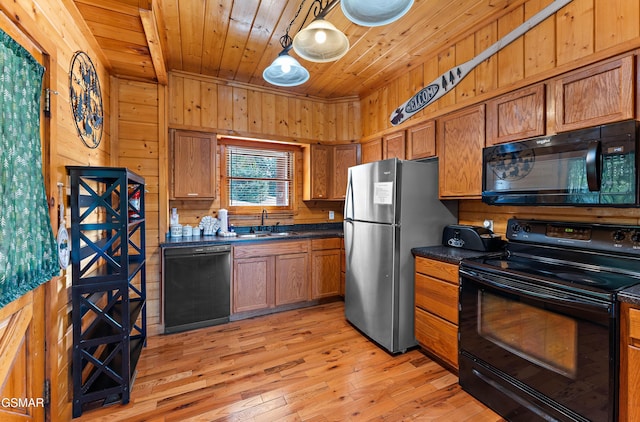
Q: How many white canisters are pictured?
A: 3